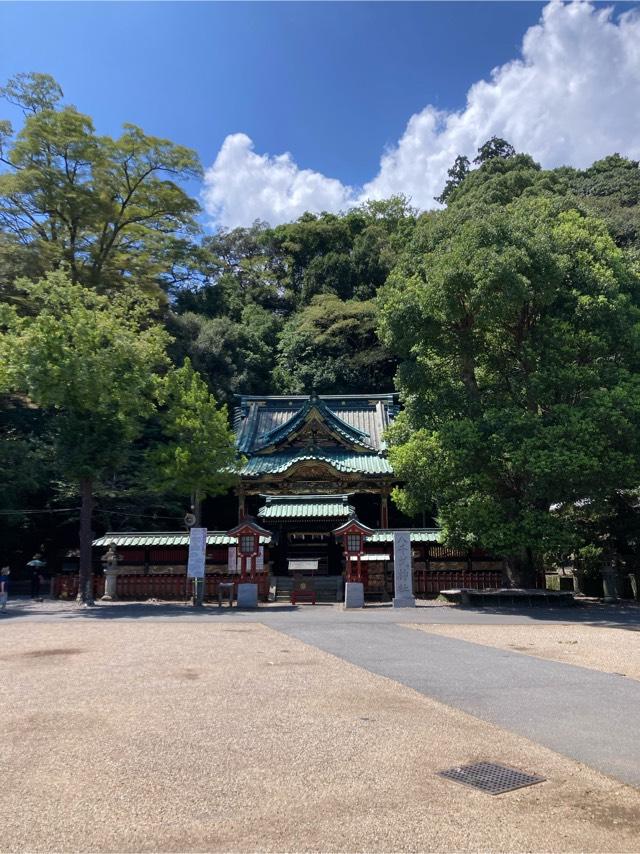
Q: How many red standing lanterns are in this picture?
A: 2